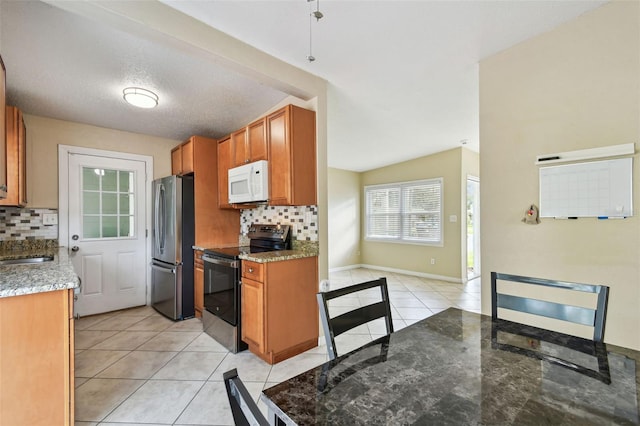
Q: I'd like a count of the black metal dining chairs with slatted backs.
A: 3